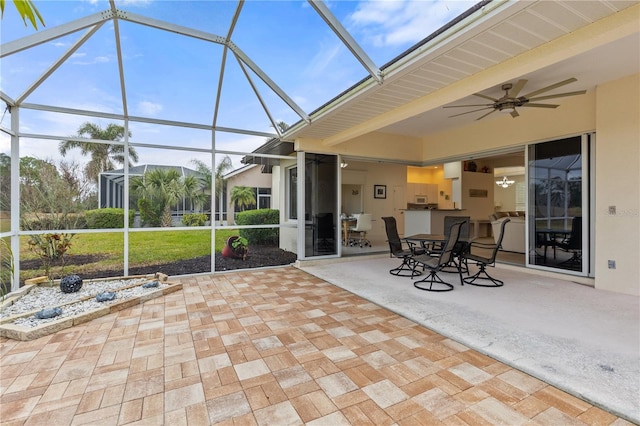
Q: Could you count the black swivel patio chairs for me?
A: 4